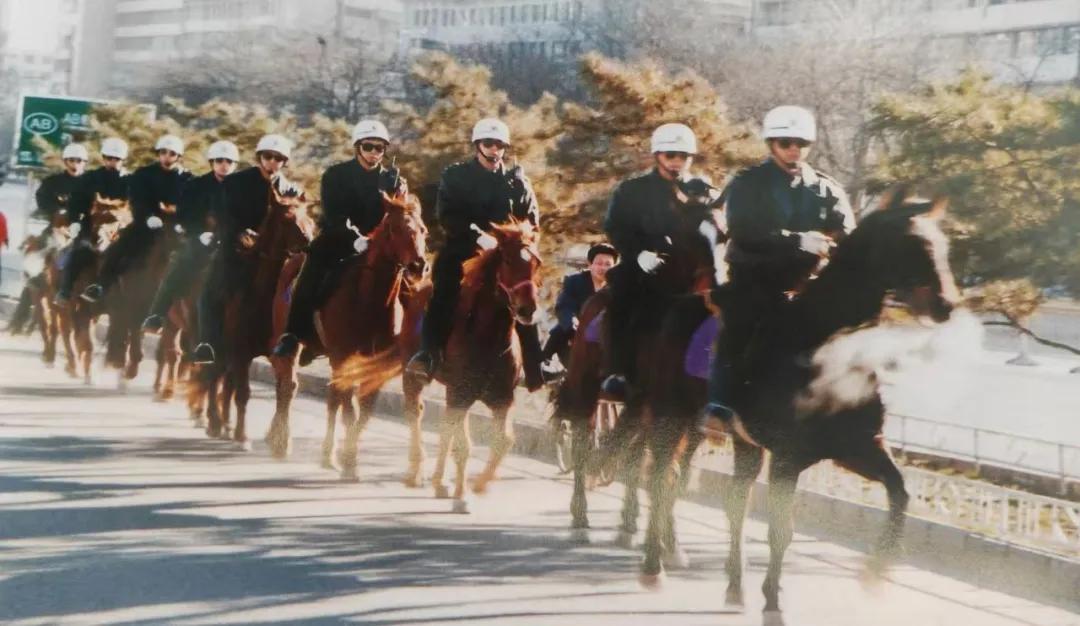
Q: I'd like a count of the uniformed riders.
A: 9